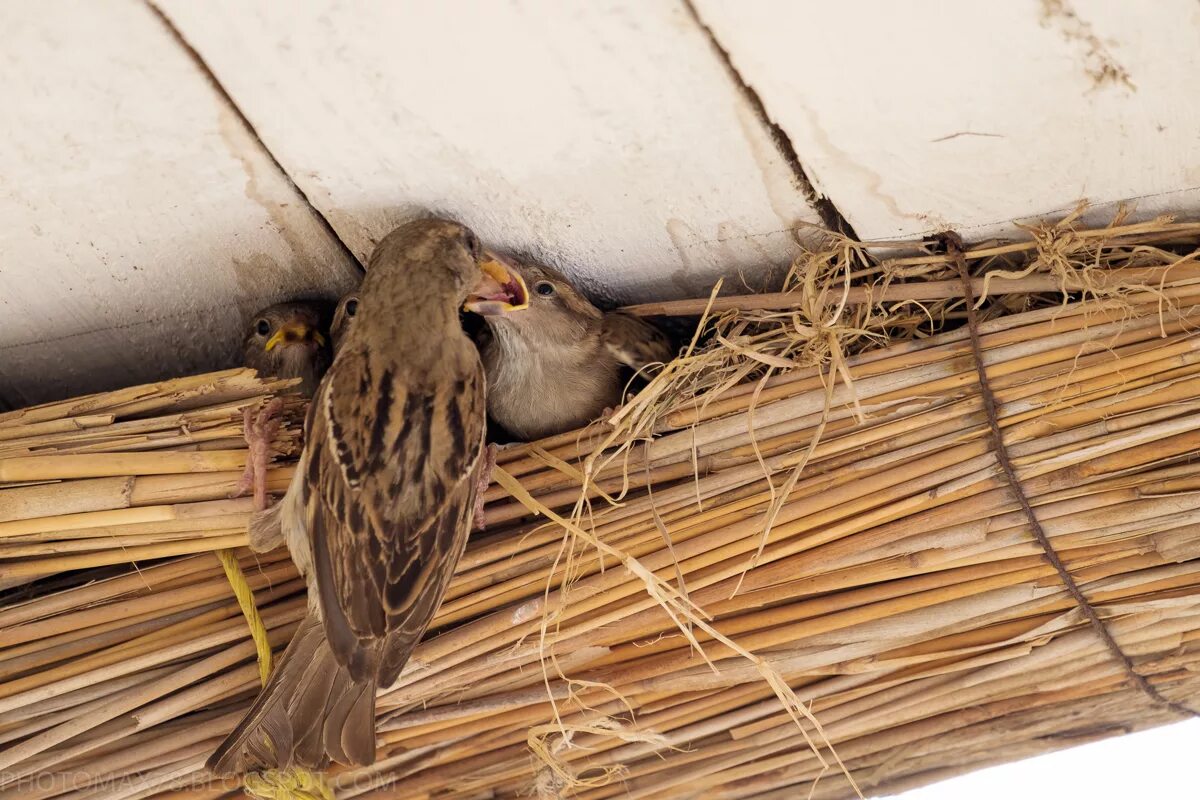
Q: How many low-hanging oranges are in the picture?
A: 0